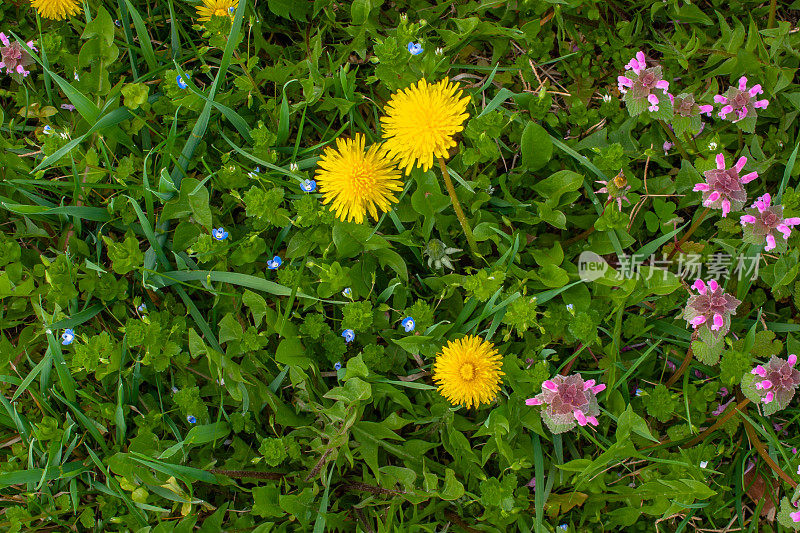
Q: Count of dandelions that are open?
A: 5